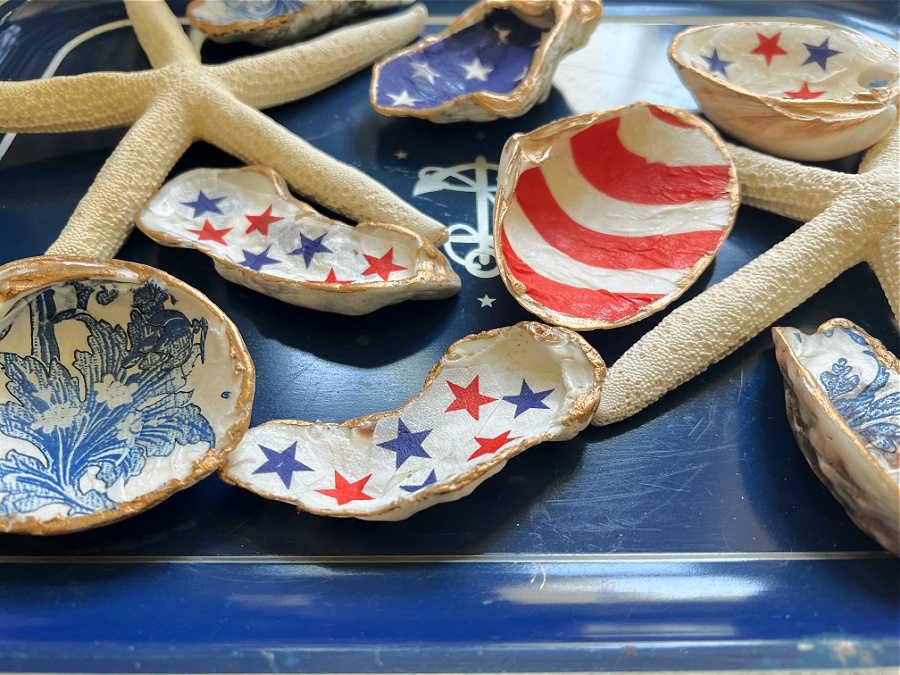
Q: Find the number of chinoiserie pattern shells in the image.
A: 3